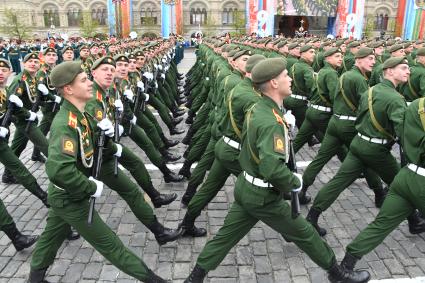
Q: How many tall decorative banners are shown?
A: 5